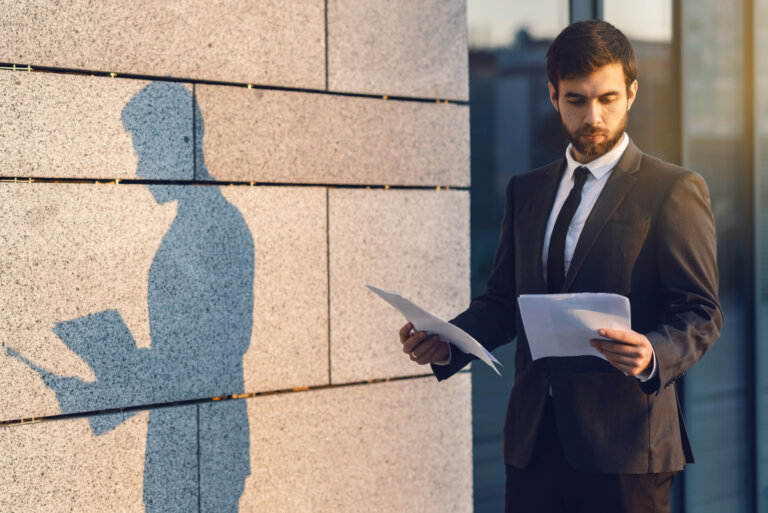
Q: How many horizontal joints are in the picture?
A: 3